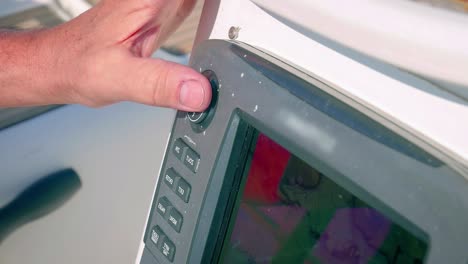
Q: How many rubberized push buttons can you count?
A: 8